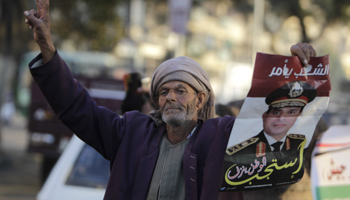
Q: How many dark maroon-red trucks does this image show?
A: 1